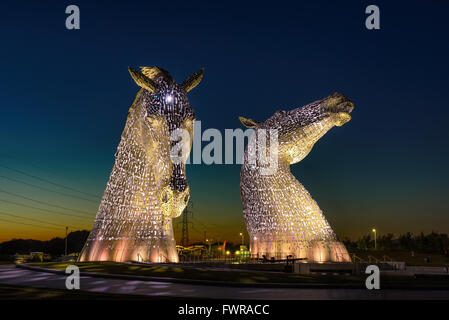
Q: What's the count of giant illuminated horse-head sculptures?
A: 2